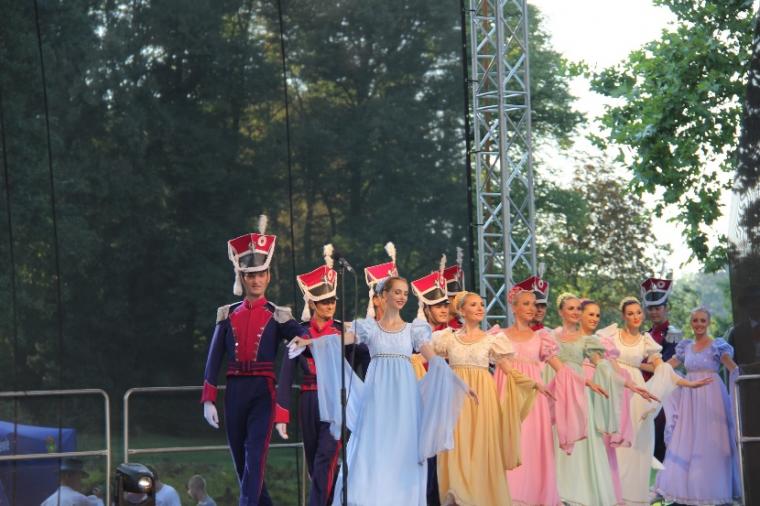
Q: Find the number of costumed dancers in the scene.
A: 14